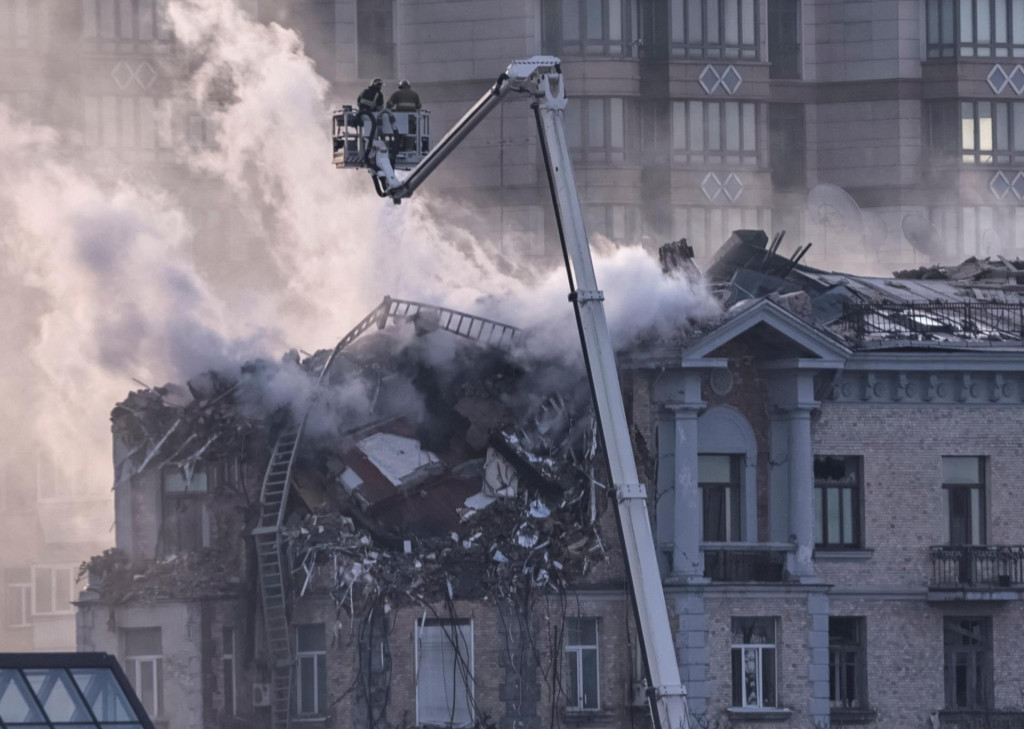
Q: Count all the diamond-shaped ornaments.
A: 10